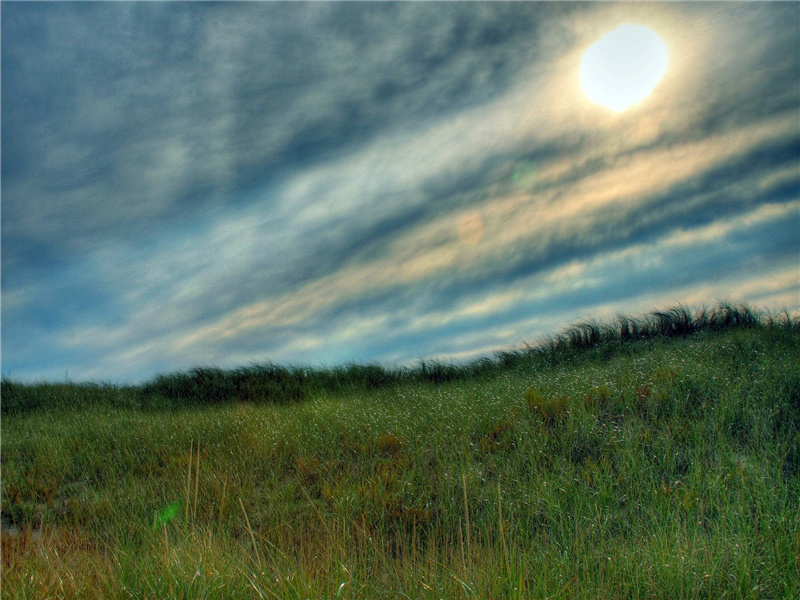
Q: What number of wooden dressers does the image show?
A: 0